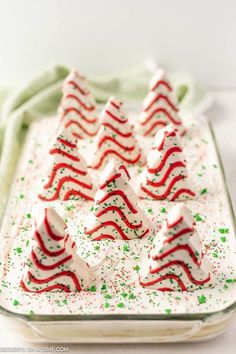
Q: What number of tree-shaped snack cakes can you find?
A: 8